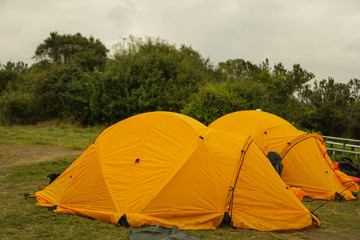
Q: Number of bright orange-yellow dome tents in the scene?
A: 2